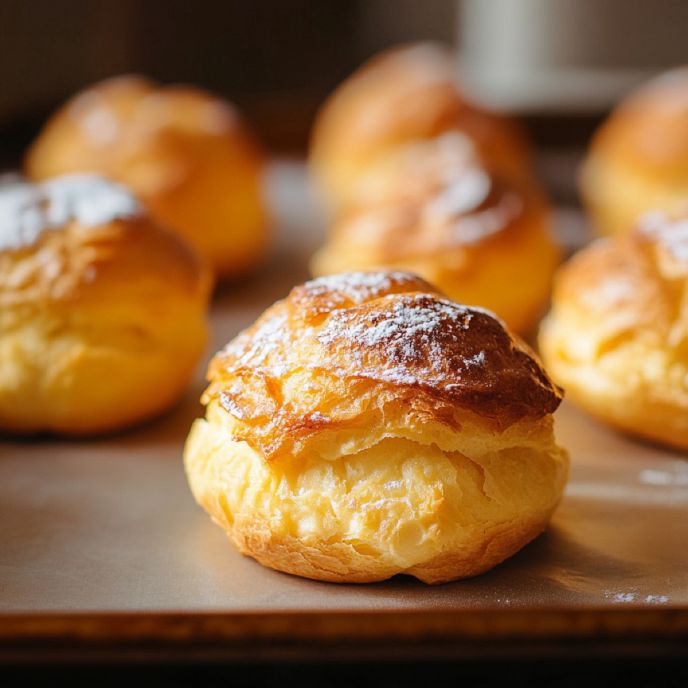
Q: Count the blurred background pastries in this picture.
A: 6